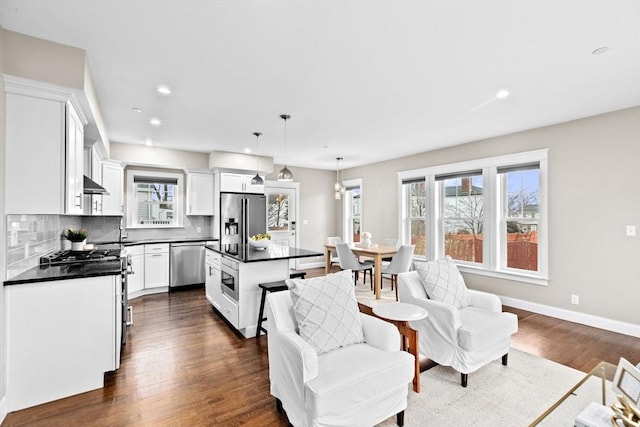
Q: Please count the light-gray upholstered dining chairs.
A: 4